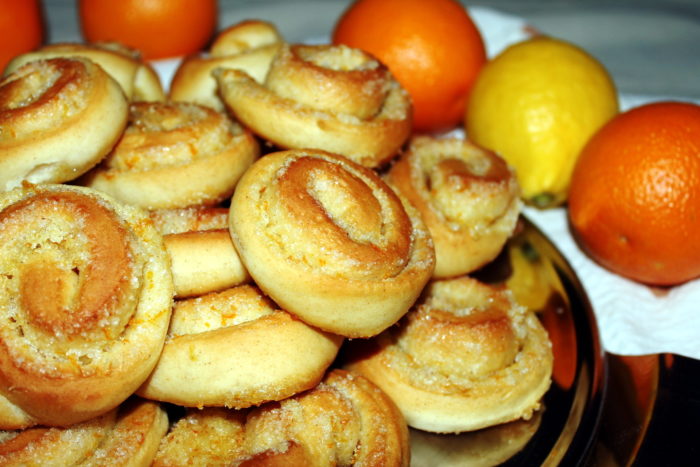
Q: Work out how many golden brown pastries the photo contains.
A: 13